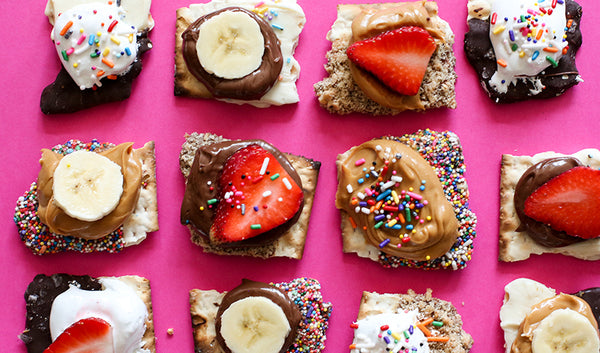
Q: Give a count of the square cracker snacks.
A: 12